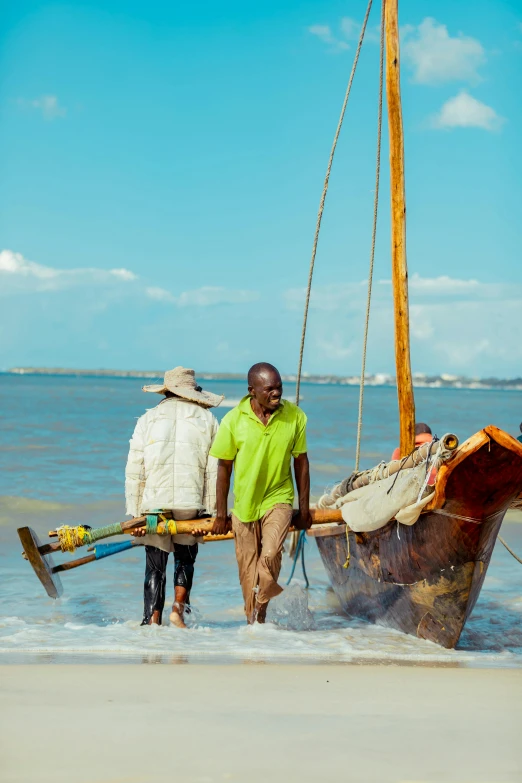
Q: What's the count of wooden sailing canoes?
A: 1